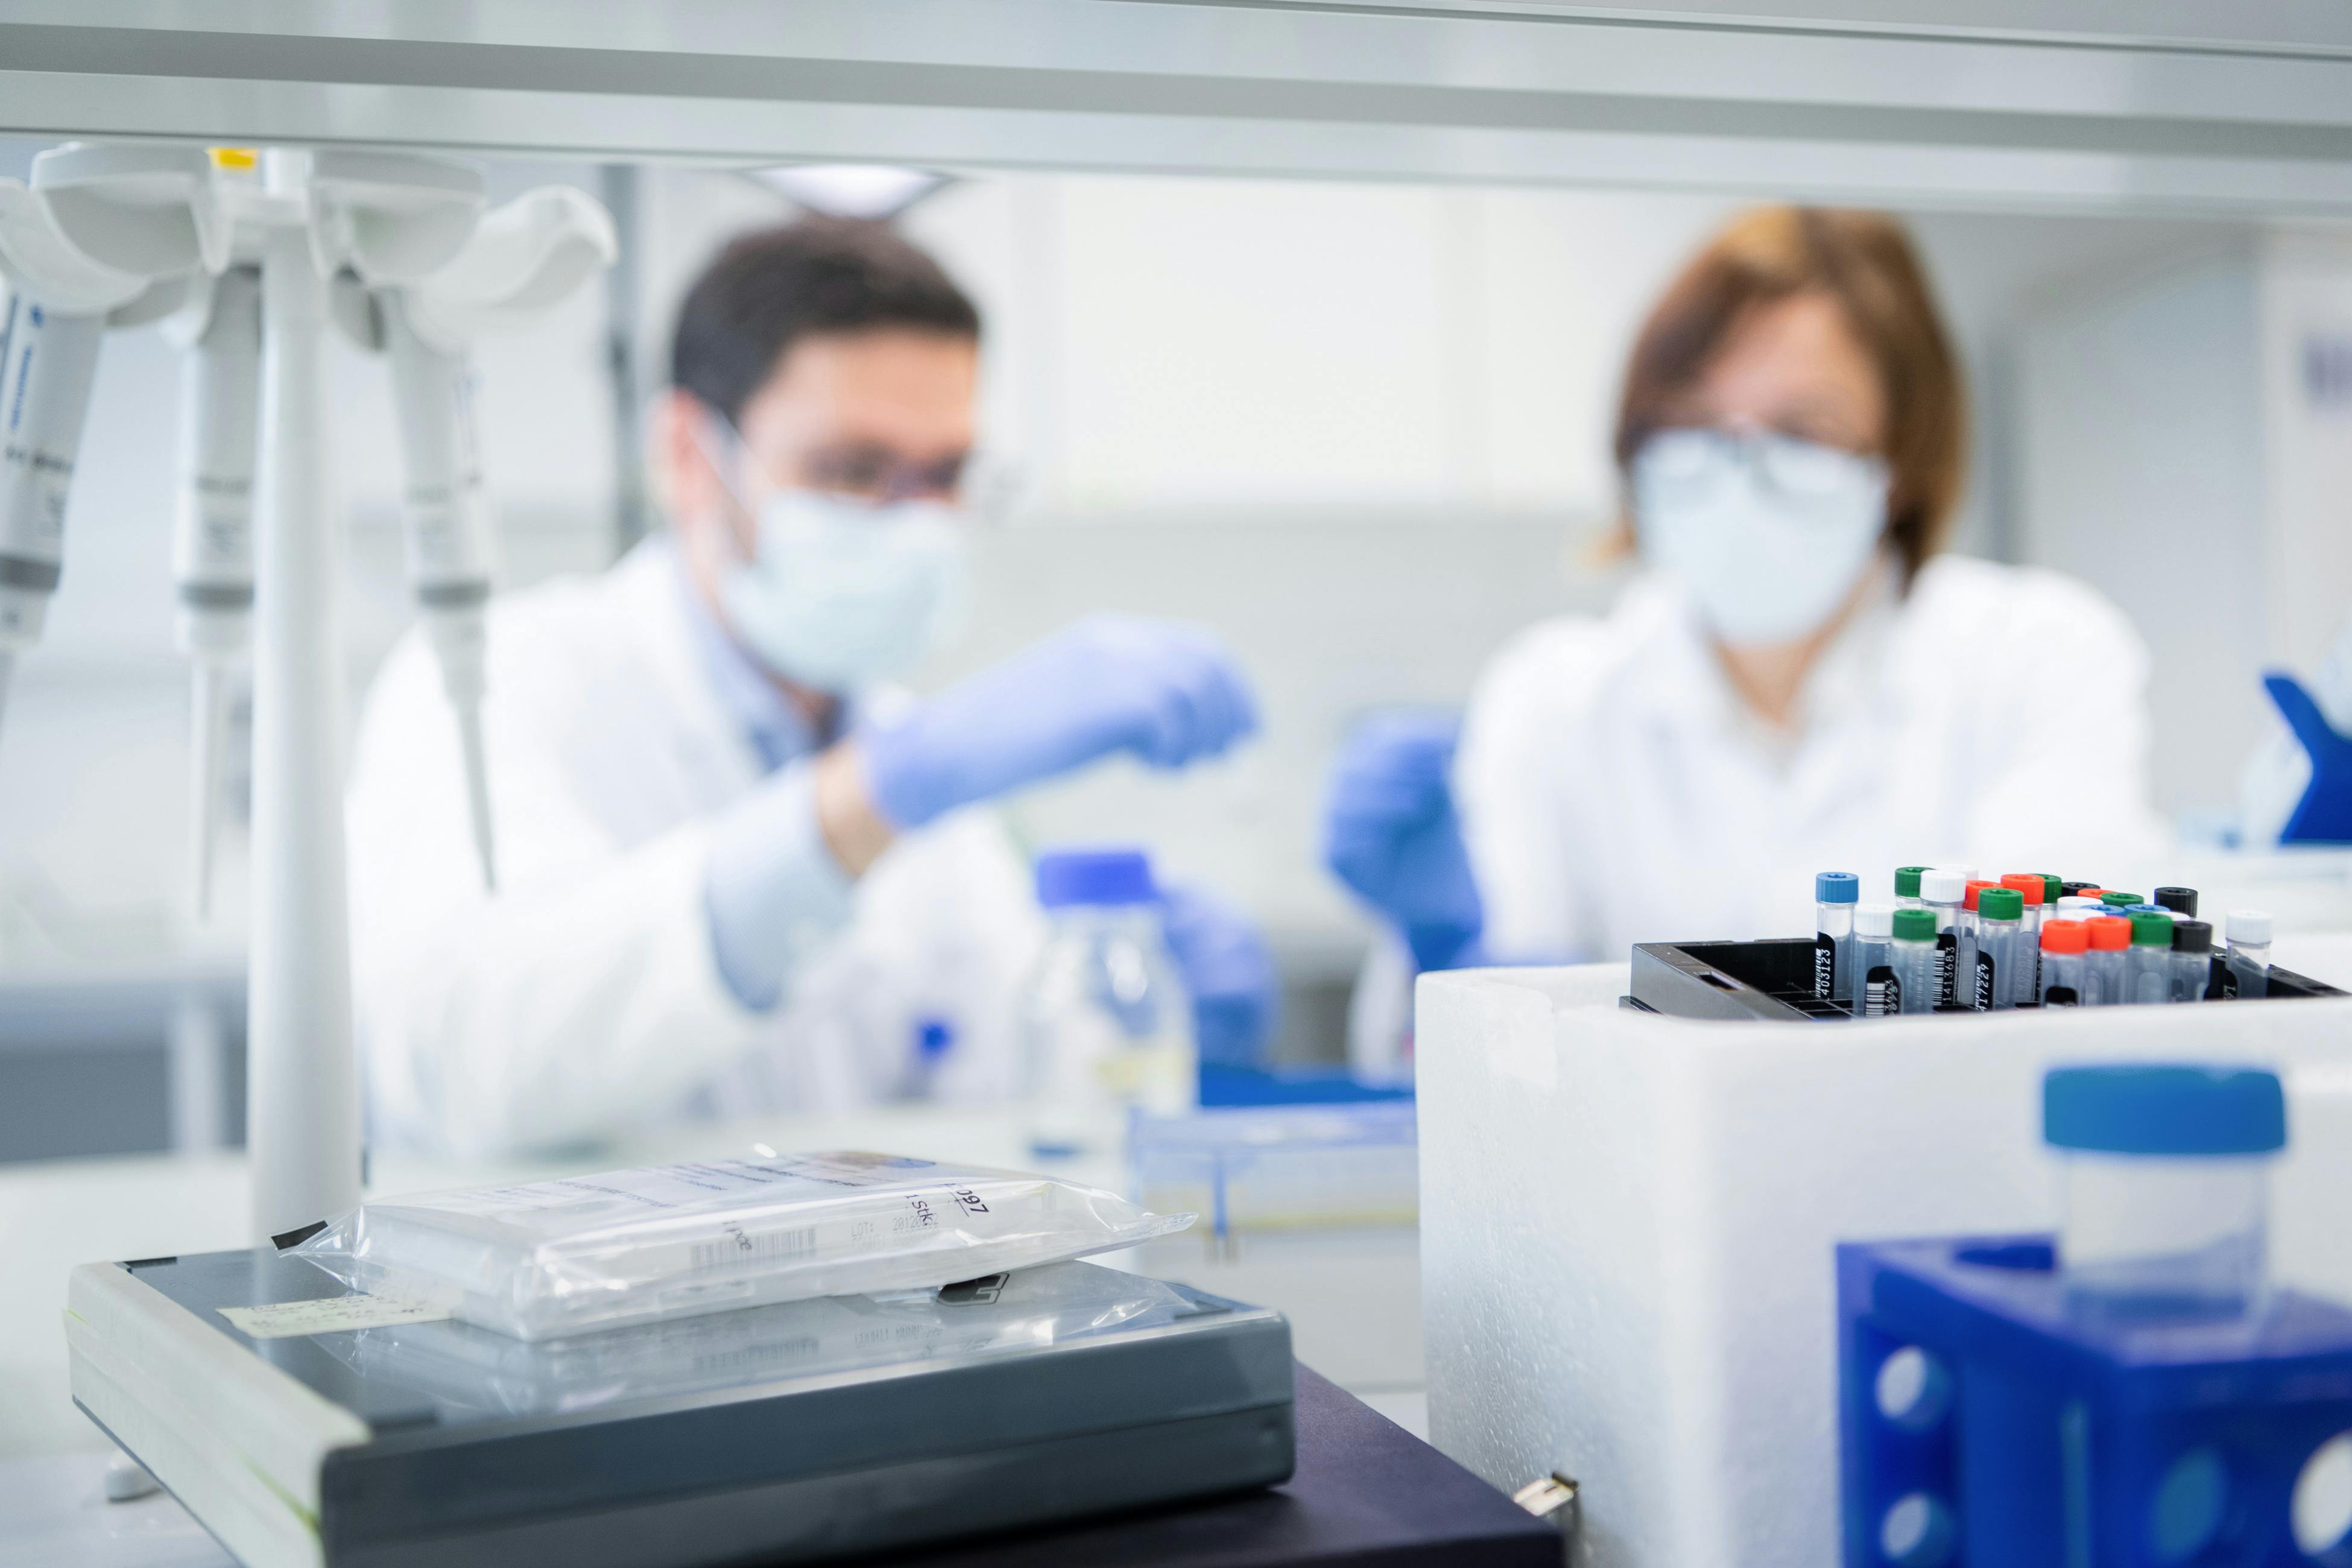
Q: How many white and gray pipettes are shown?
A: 3